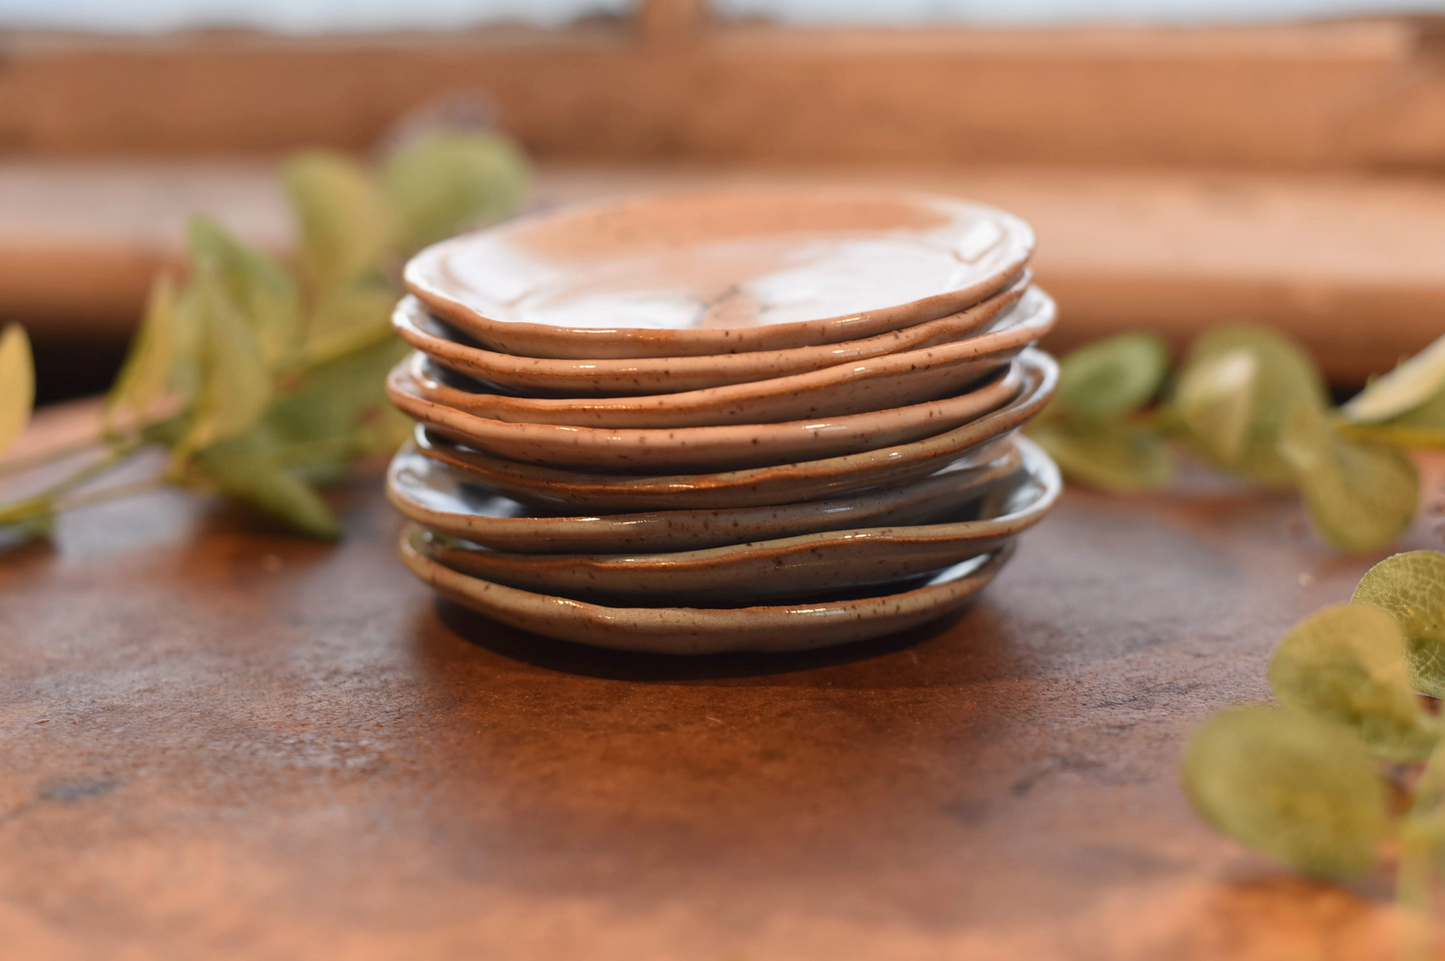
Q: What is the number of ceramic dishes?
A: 8